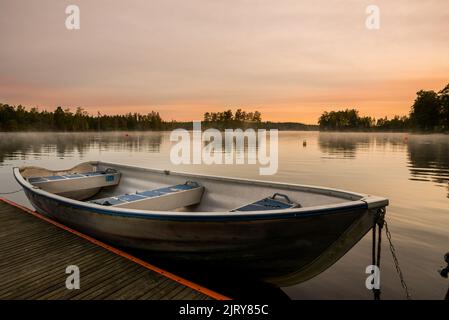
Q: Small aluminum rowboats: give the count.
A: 1